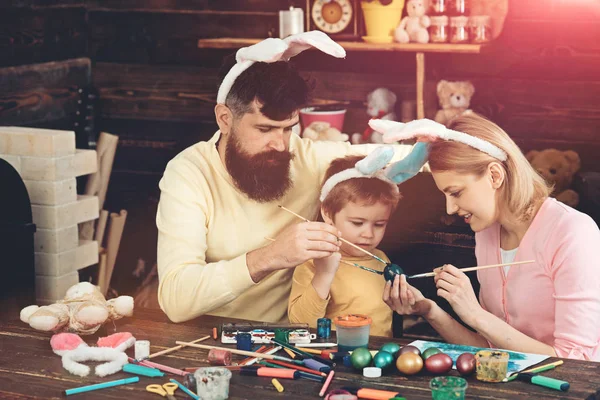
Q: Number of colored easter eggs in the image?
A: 9